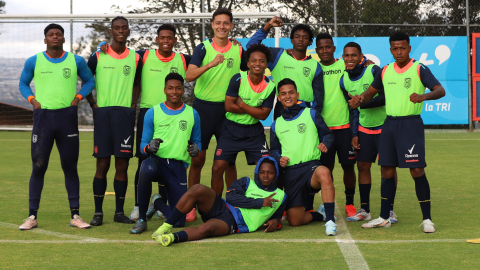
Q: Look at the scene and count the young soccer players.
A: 12